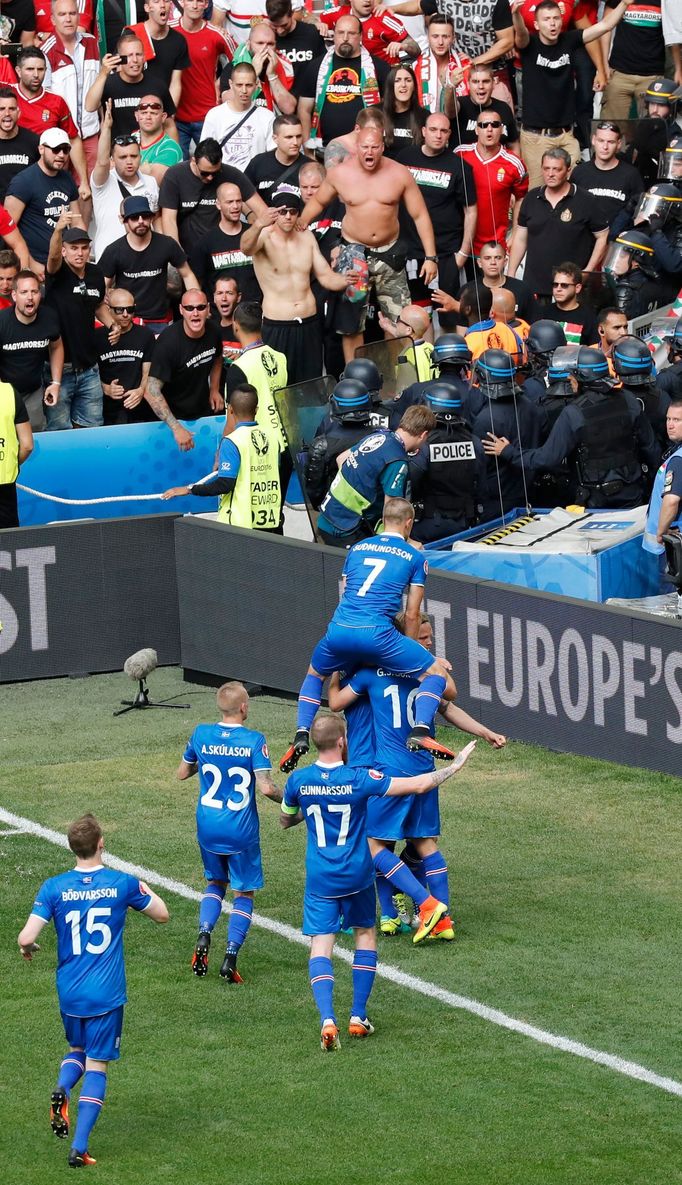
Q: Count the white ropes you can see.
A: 1